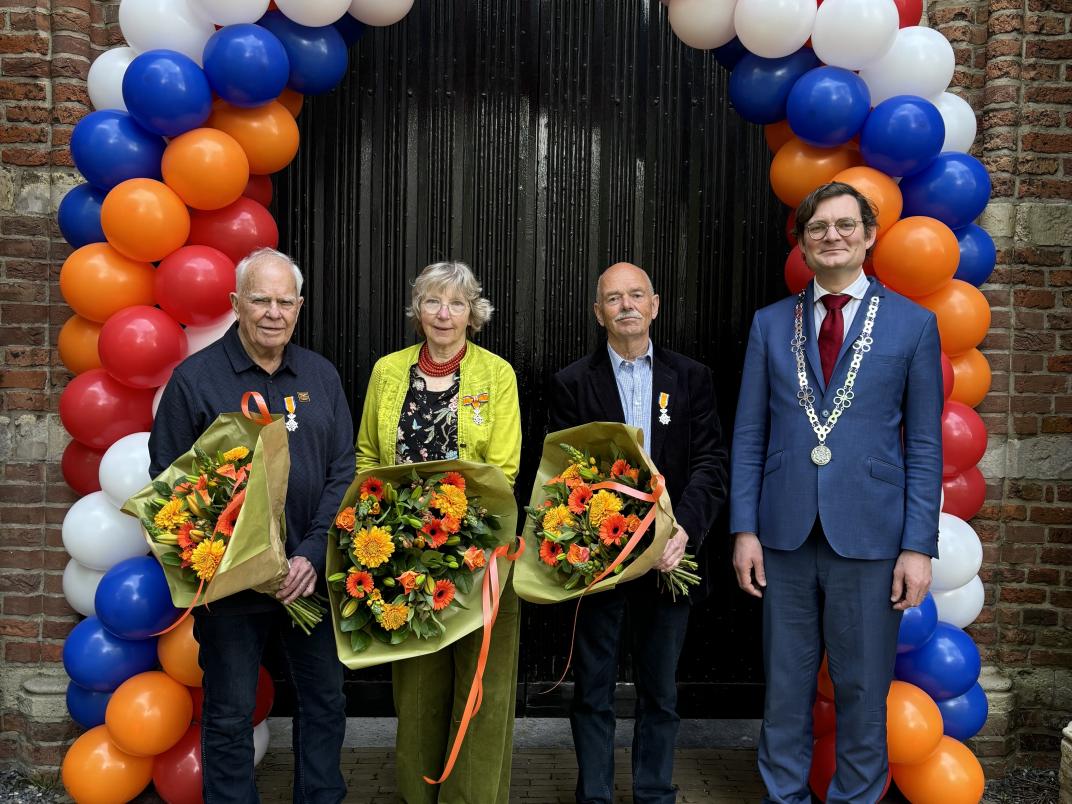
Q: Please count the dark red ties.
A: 1